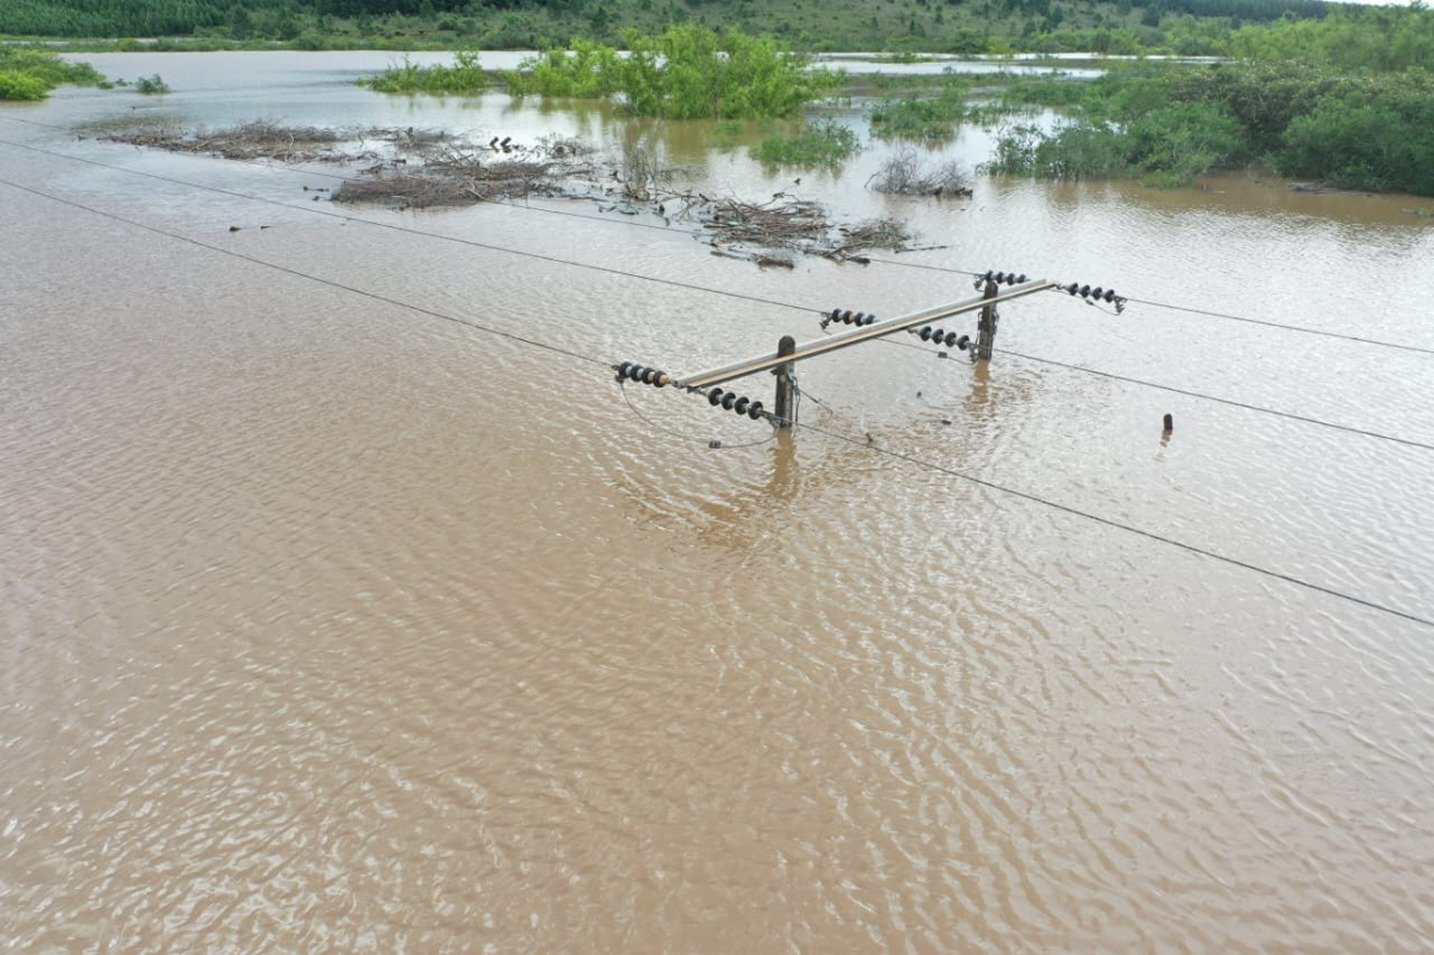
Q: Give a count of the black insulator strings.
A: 6